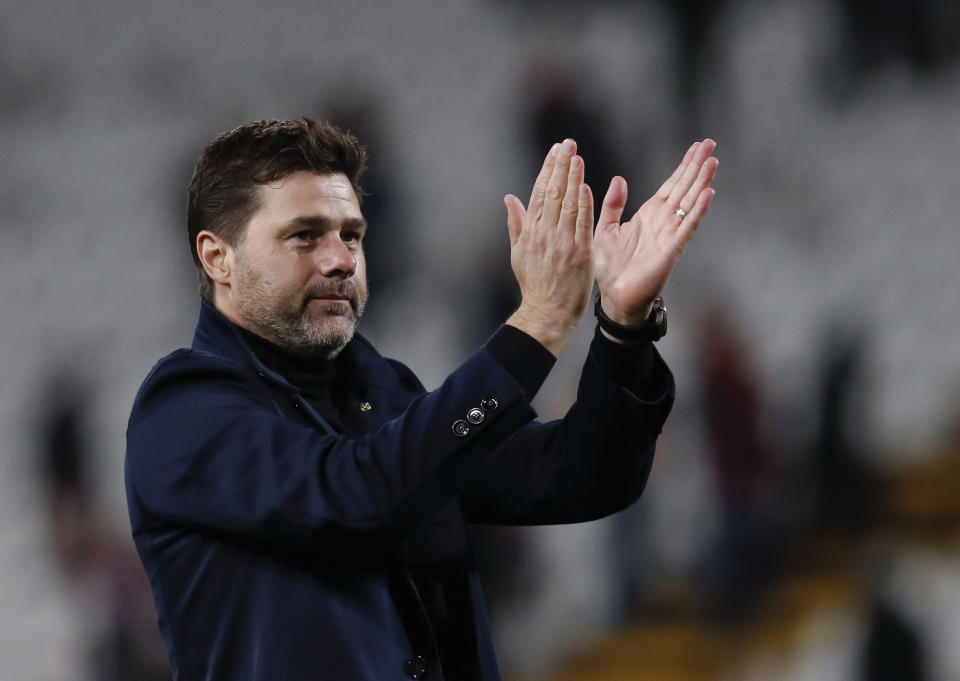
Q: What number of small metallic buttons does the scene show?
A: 3